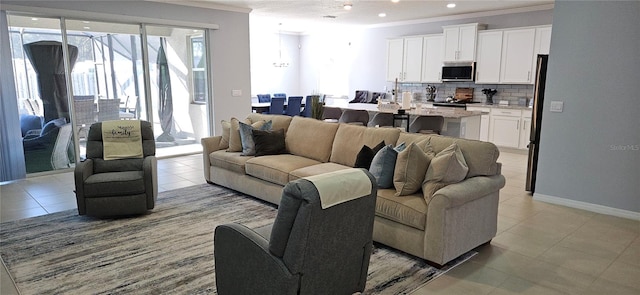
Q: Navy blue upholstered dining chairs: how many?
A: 5